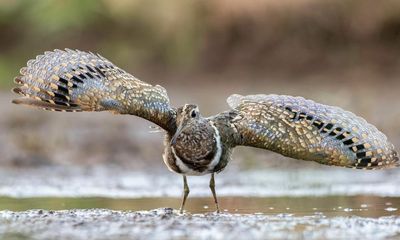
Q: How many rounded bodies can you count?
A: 1